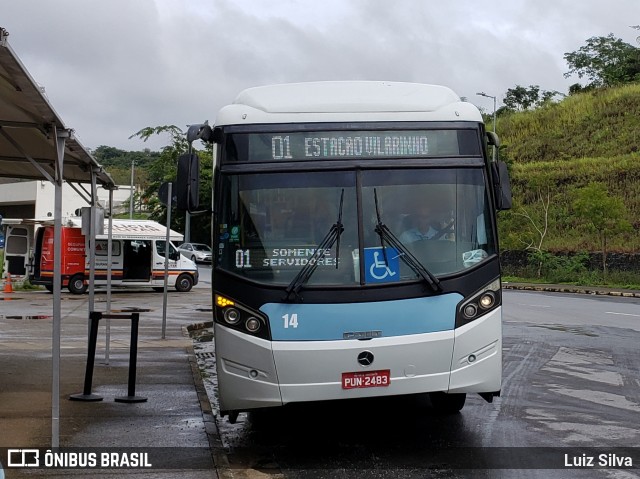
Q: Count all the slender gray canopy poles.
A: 3